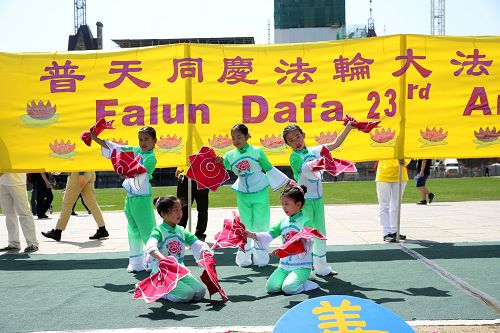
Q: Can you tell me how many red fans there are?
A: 9